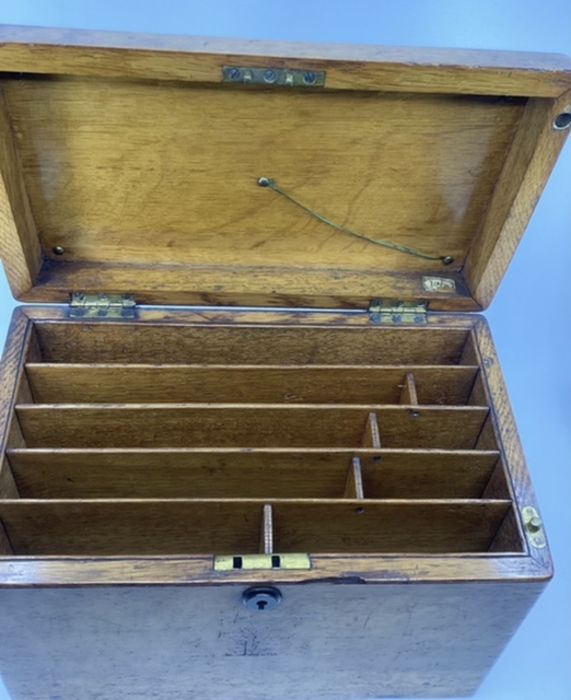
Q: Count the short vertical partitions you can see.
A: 4